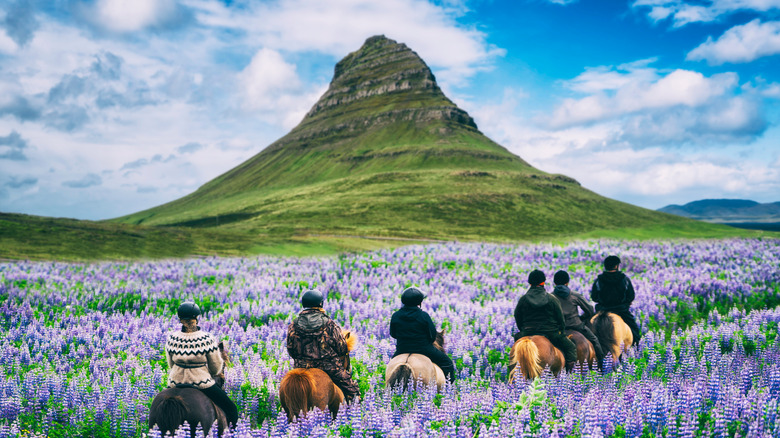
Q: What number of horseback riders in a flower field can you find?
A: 6